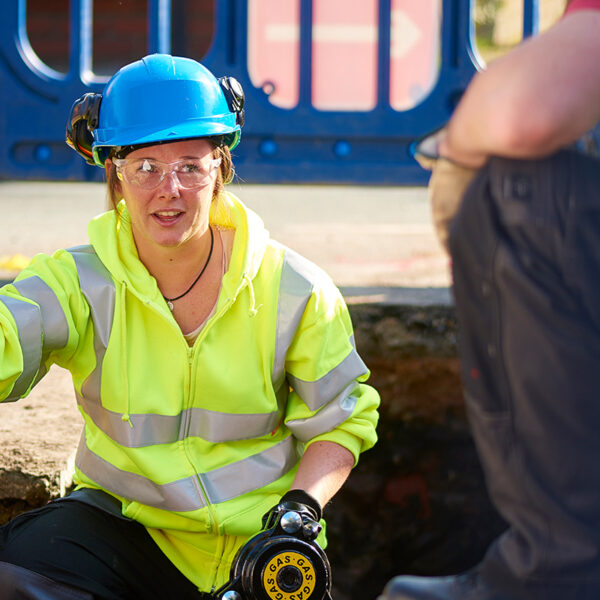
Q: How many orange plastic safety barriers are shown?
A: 0